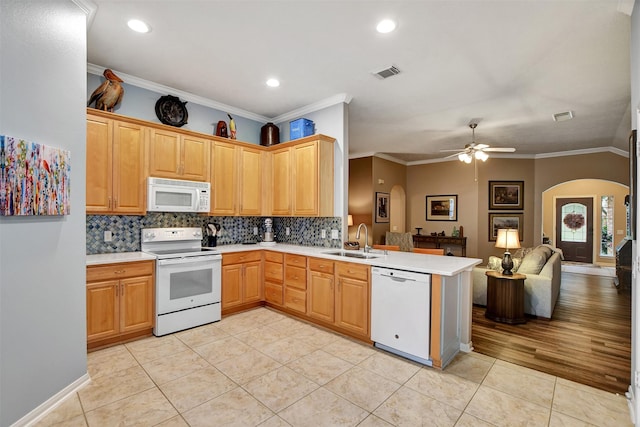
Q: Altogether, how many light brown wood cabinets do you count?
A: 14